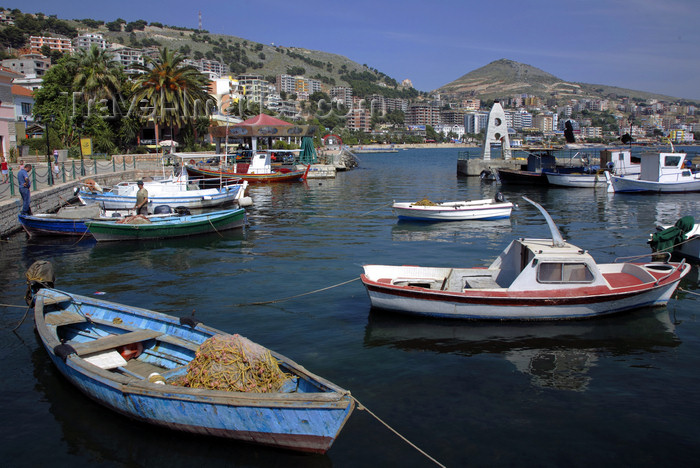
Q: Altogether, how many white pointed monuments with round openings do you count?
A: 1